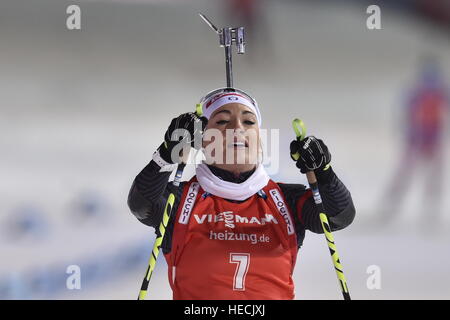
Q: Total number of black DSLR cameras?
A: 0